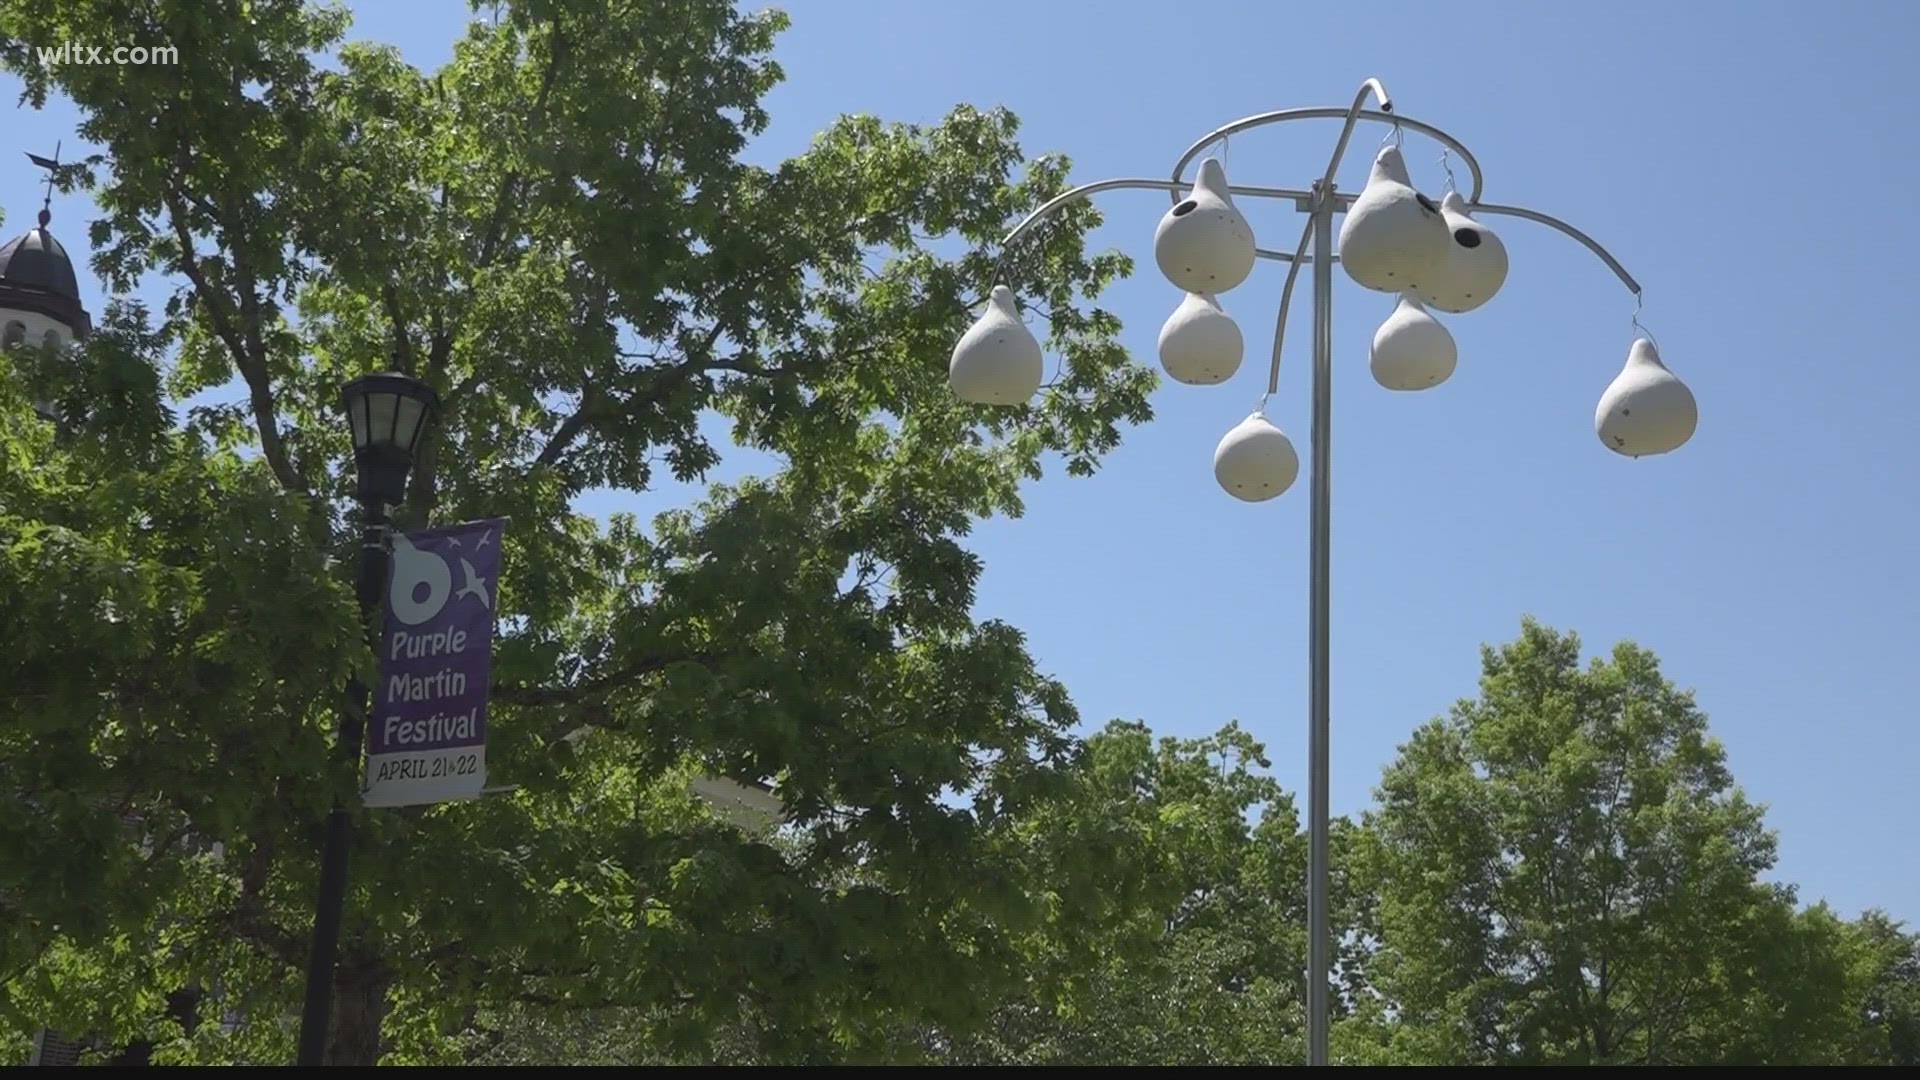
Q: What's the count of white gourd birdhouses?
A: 8